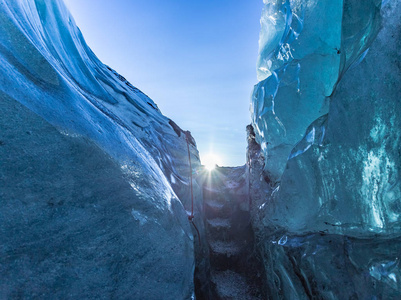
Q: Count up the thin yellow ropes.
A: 0